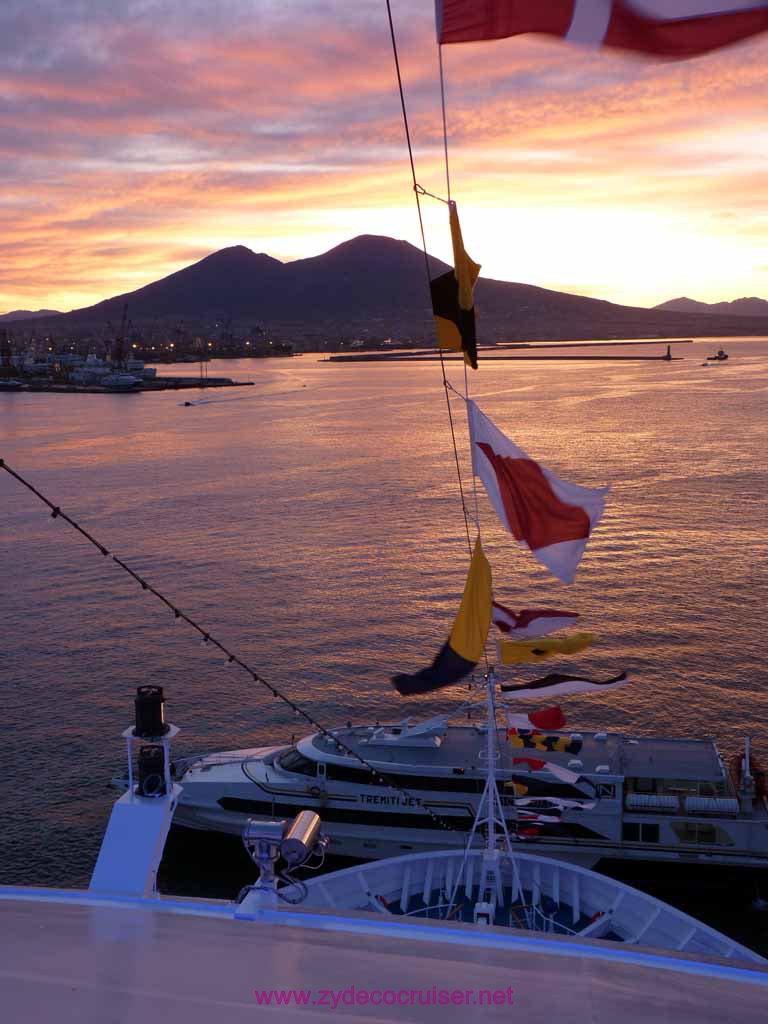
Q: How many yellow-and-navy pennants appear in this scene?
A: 1